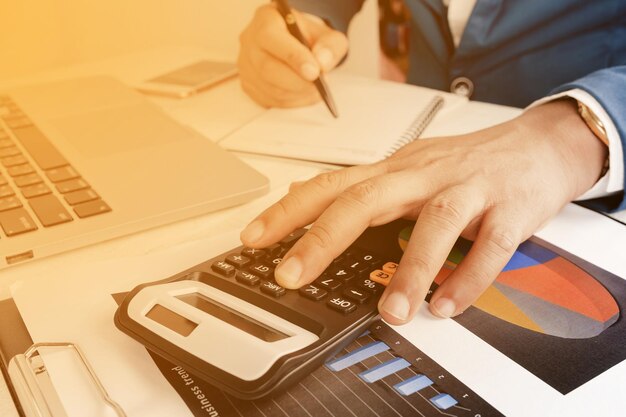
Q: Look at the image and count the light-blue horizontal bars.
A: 4